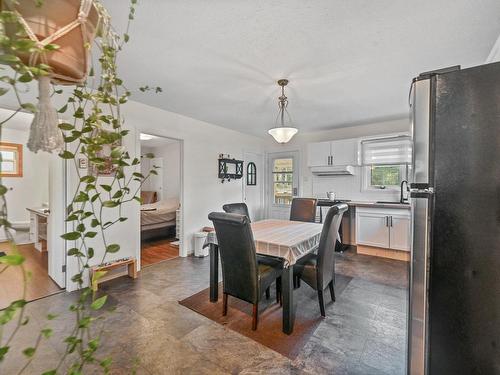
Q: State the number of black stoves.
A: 1